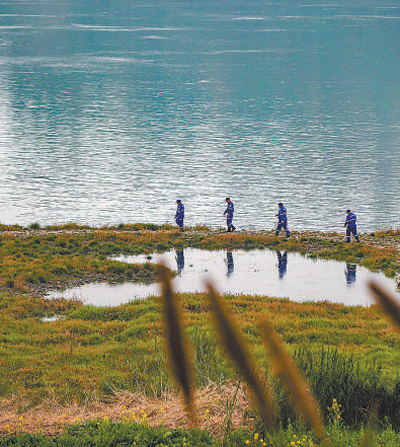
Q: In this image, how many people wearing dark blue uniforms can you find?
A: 4